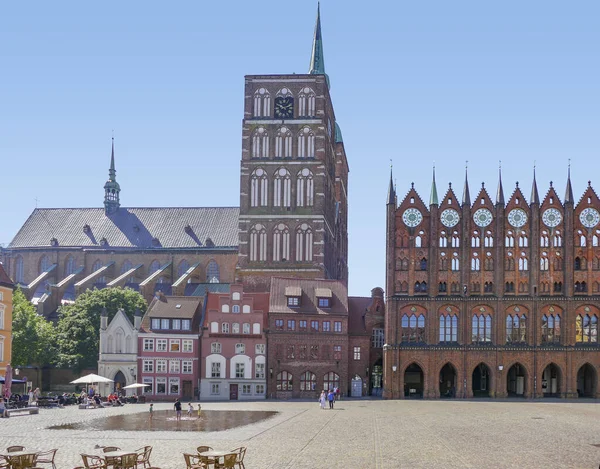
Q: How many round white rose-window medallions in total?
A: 6